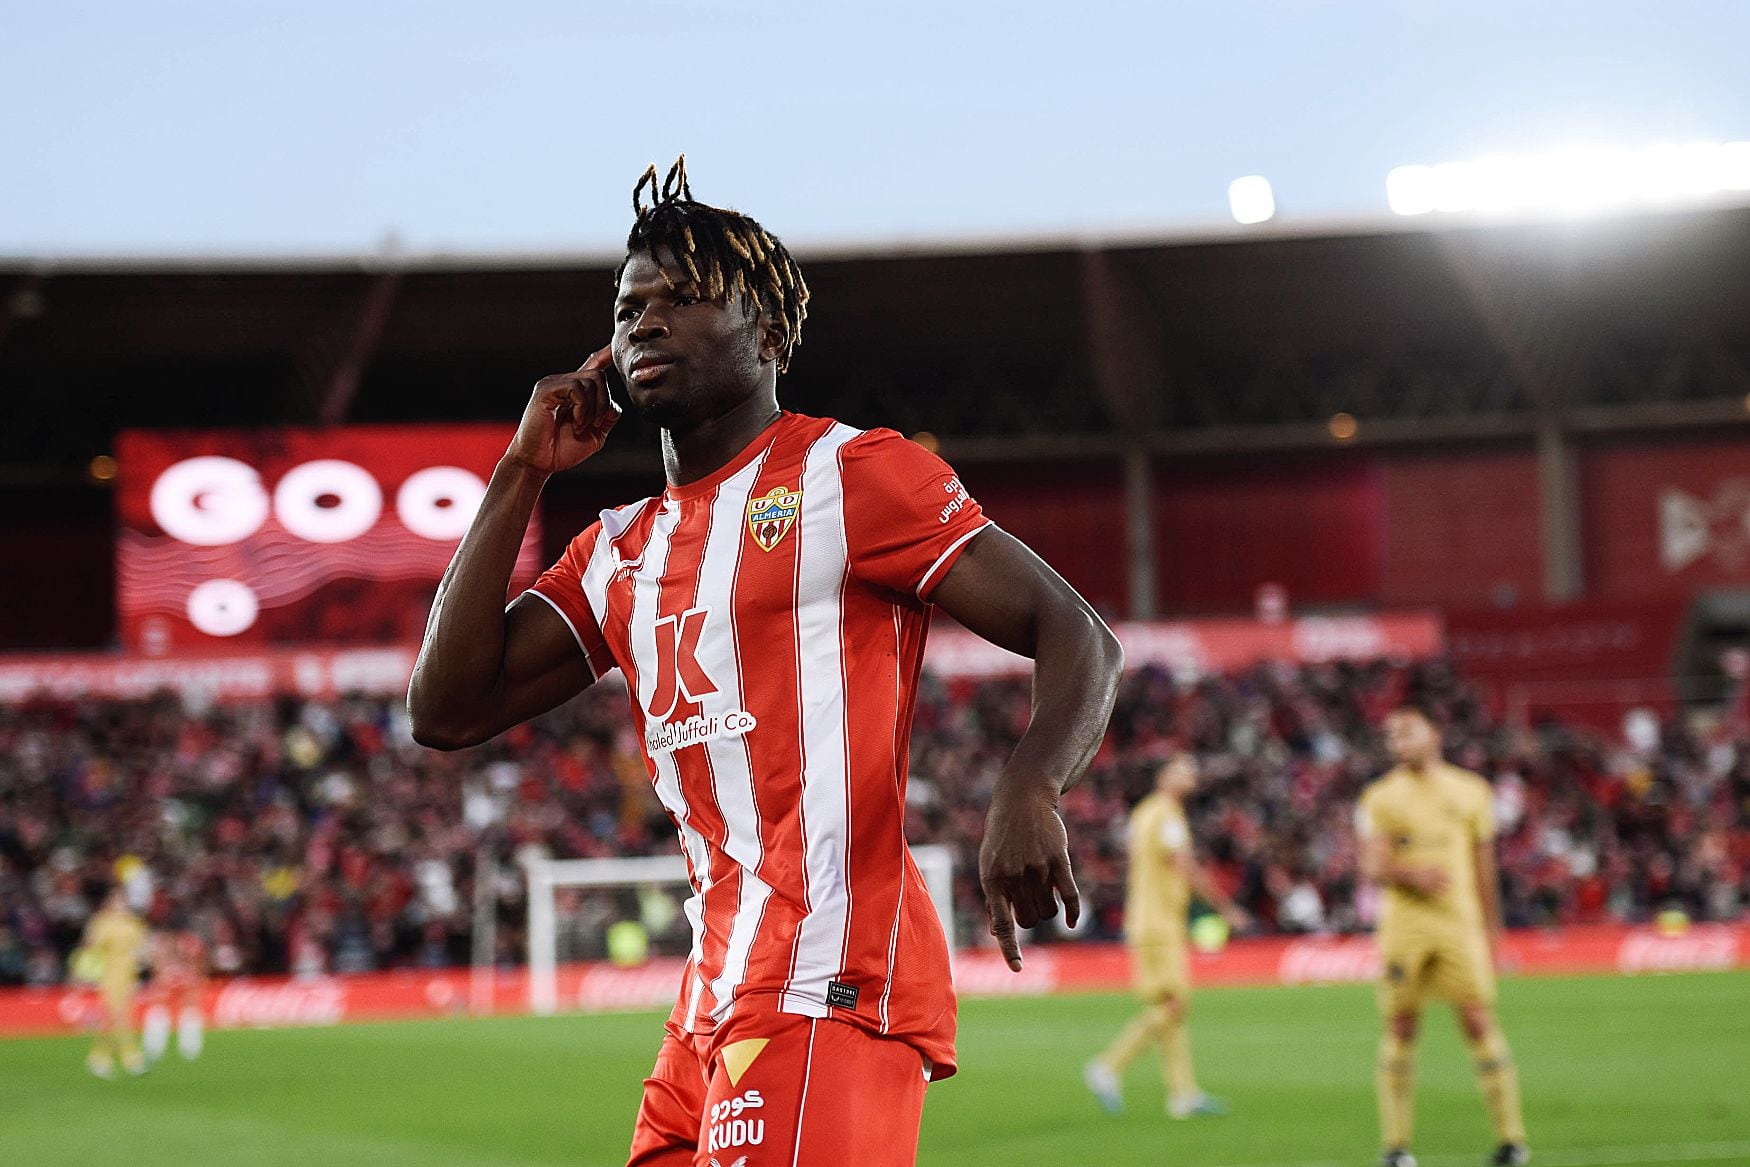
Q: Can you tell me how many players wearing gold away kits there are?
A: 3